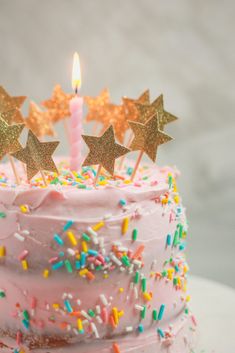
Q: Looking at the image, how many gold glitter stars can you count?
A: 11